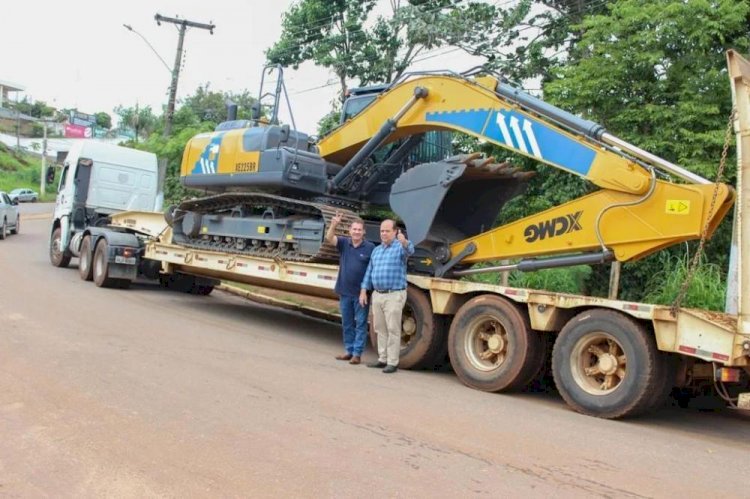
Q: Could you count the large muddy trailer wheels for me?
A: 3